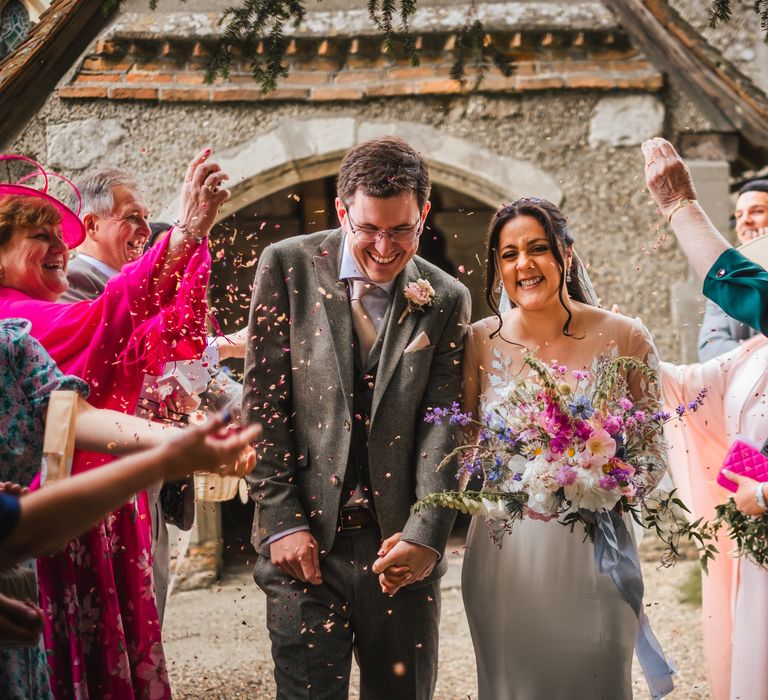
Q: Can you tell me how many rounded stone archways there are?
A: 1